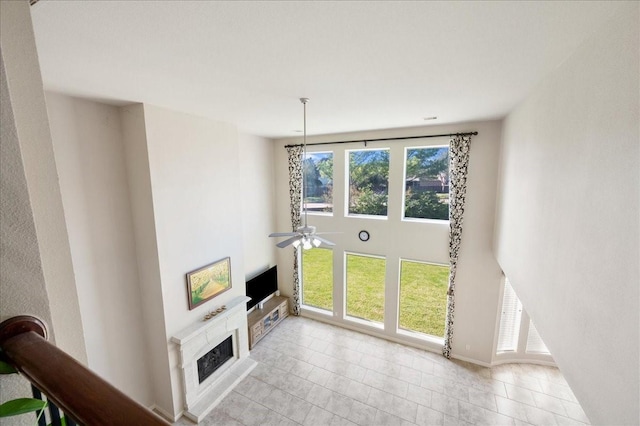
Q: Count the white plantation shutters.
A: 2